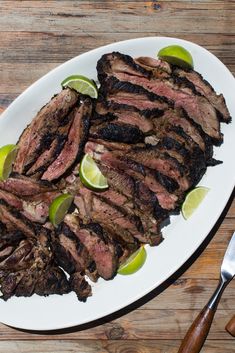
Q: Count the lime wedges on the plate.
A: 7